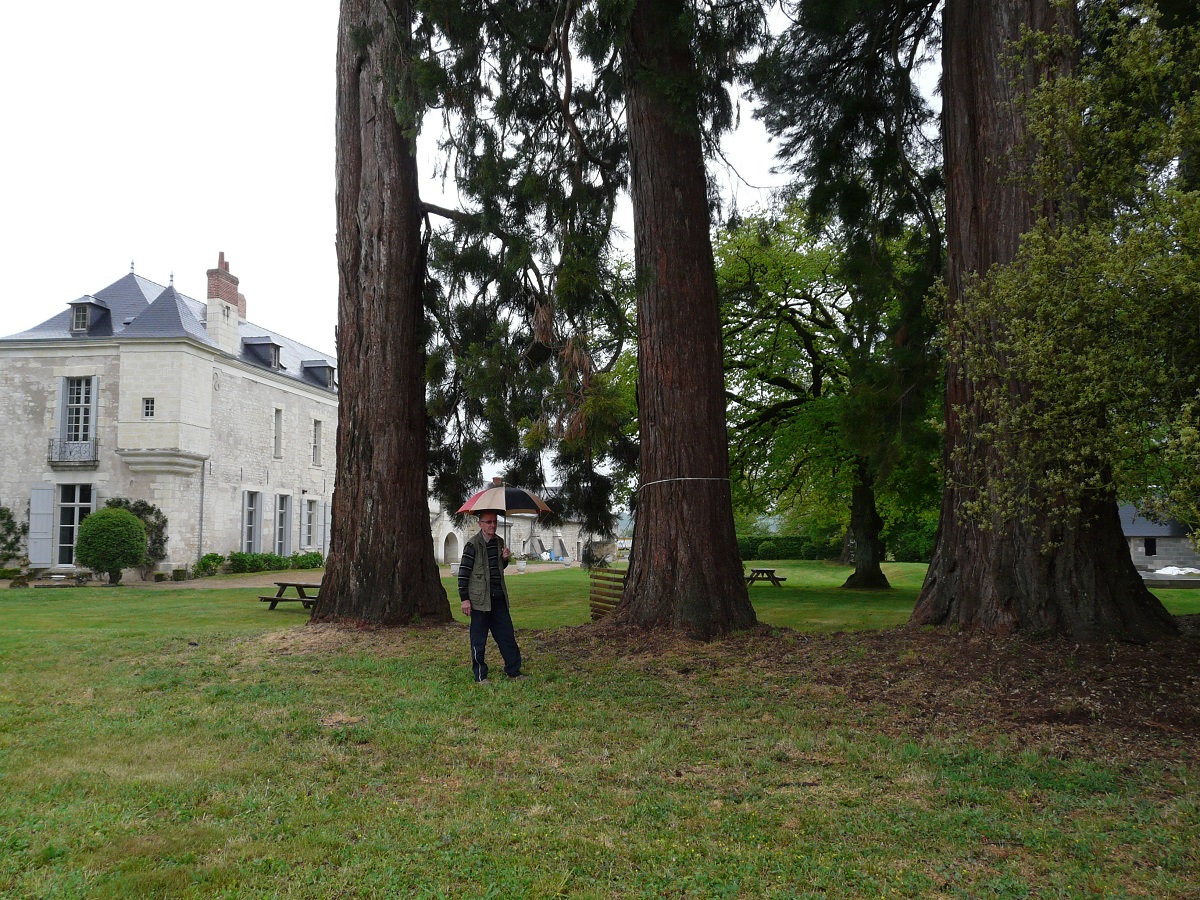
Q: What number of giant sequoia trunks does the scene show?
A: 3